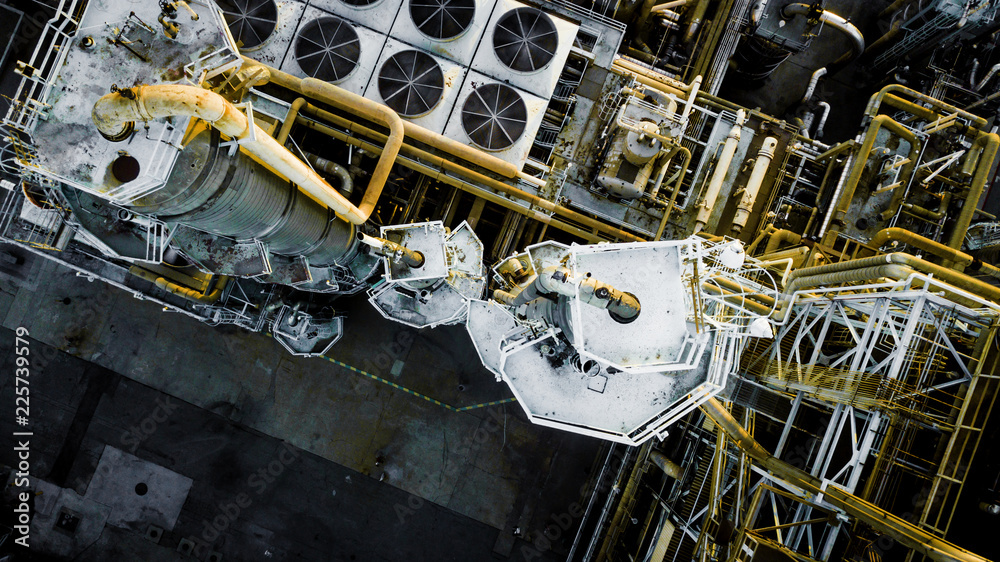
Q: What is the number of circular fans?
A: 7